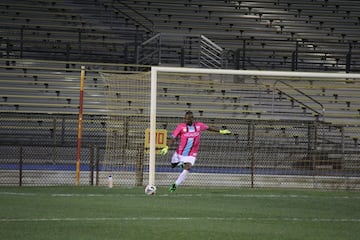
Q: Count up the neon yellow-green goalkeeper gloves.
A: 2